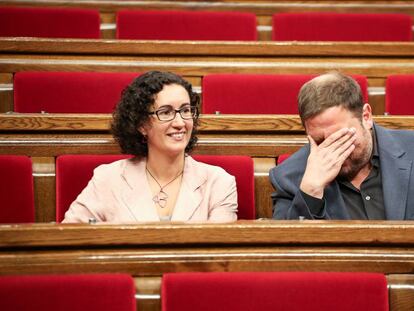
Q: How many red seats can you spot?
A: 11